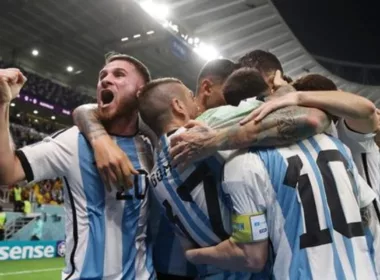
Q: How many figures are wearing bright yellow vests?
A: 3